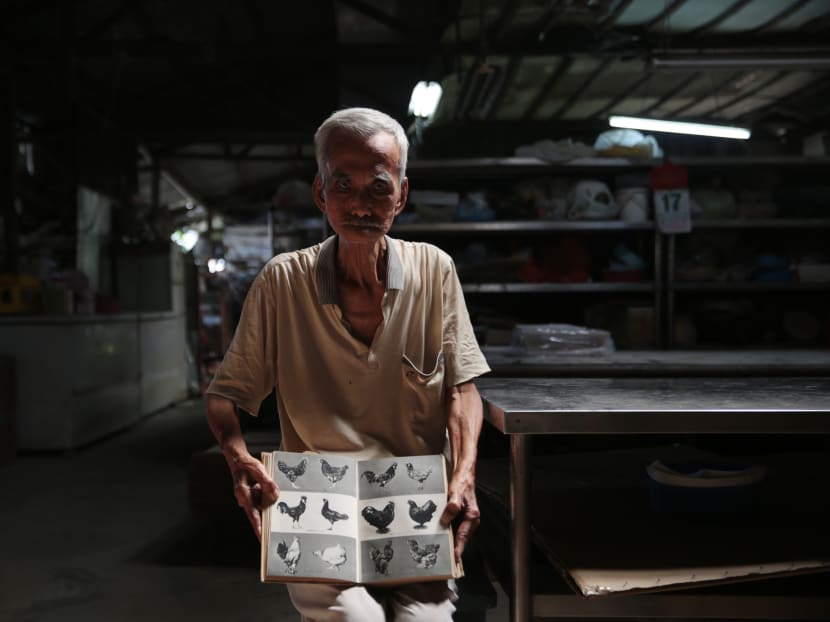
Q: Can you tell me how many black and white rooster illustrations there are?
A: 12